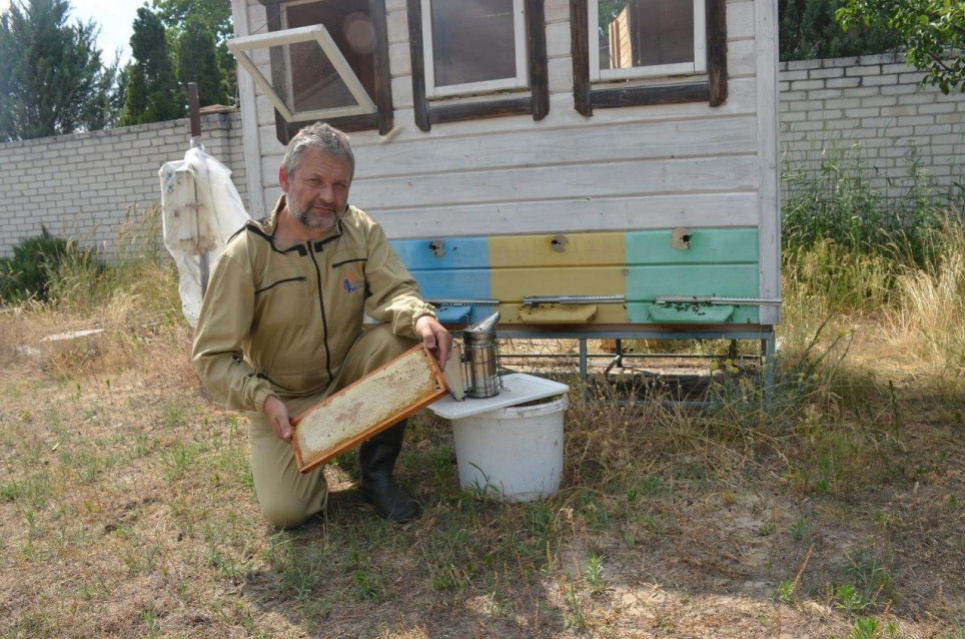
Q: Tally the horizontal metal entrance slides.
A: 3